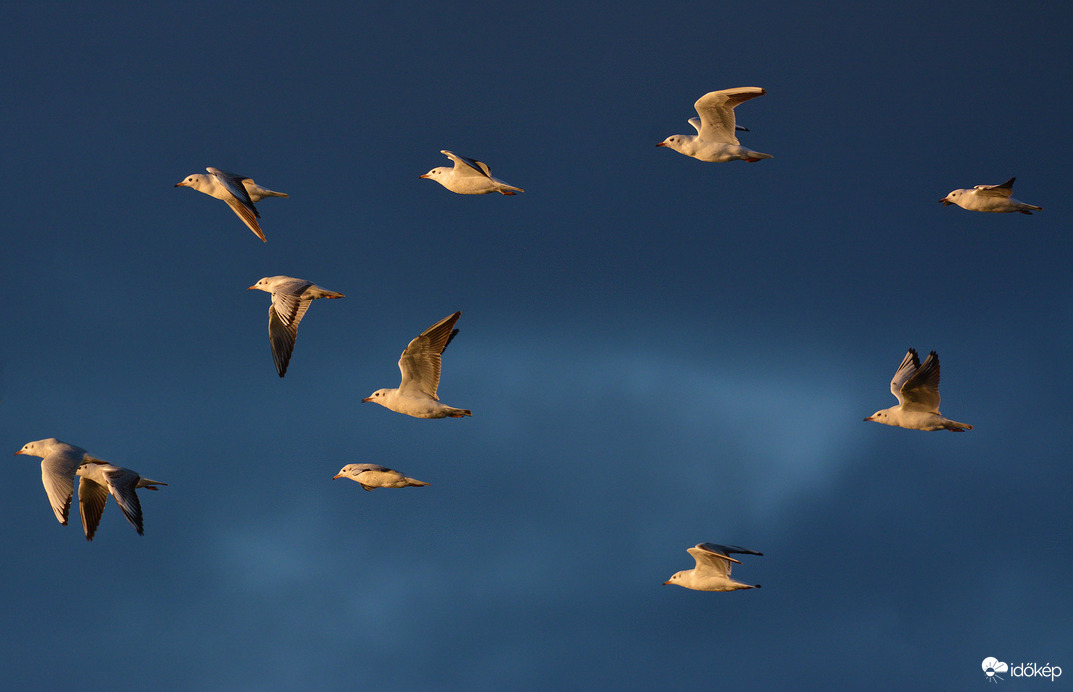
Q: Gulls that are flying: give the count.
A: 11